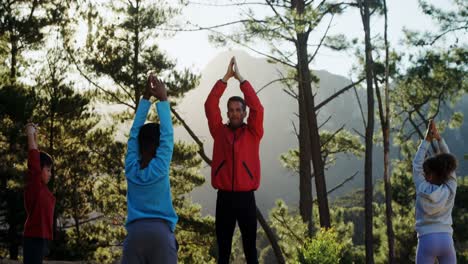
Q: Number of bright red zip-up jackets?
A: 1